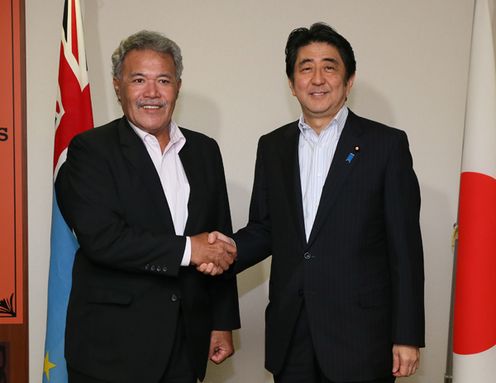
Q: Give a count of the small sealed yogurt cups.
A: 0